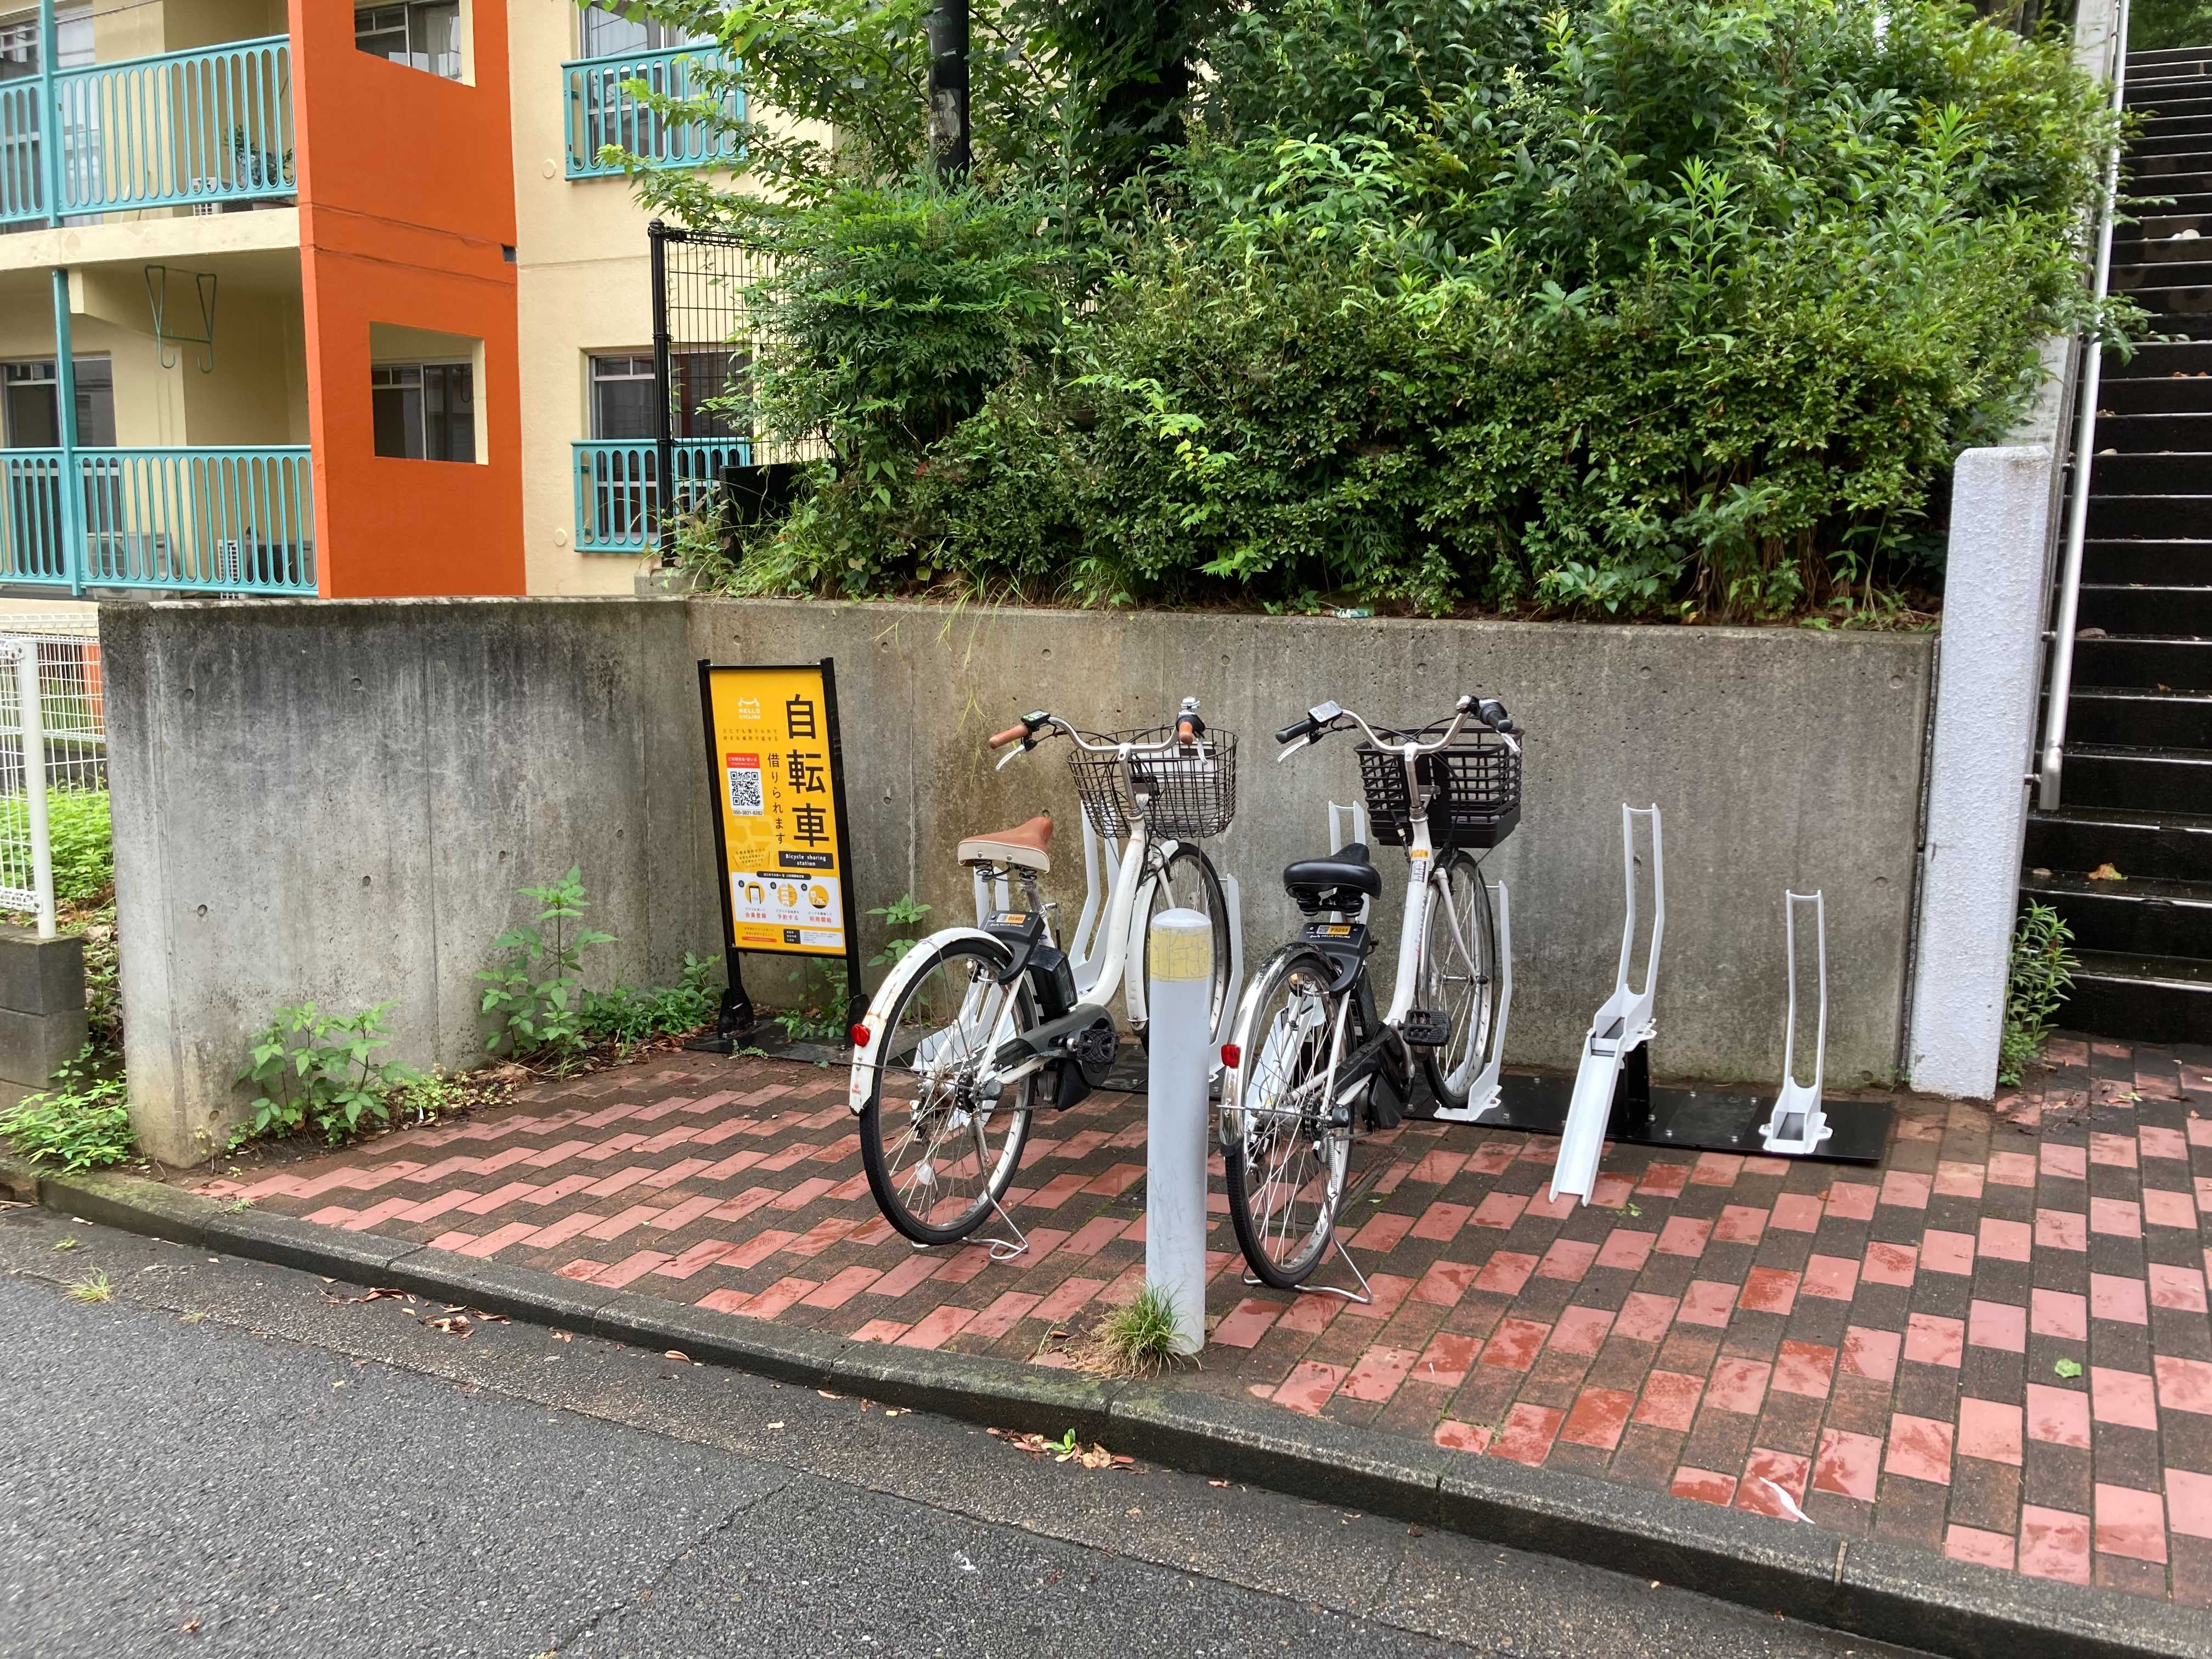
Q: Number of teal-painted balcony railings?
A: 4